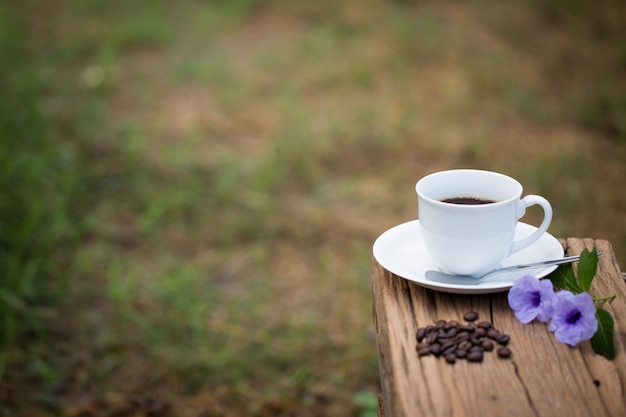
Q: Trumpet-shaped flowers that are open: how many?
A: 2